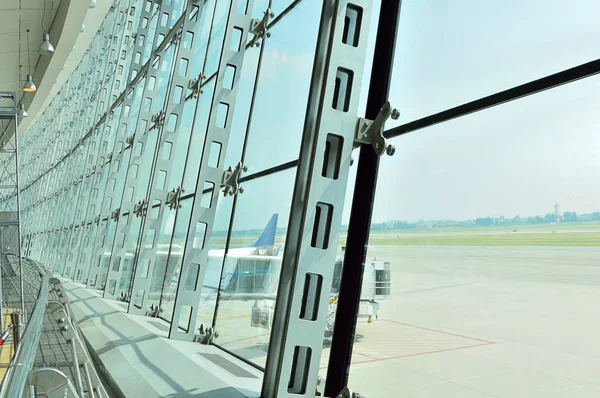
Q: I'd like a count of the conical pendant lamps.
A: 3